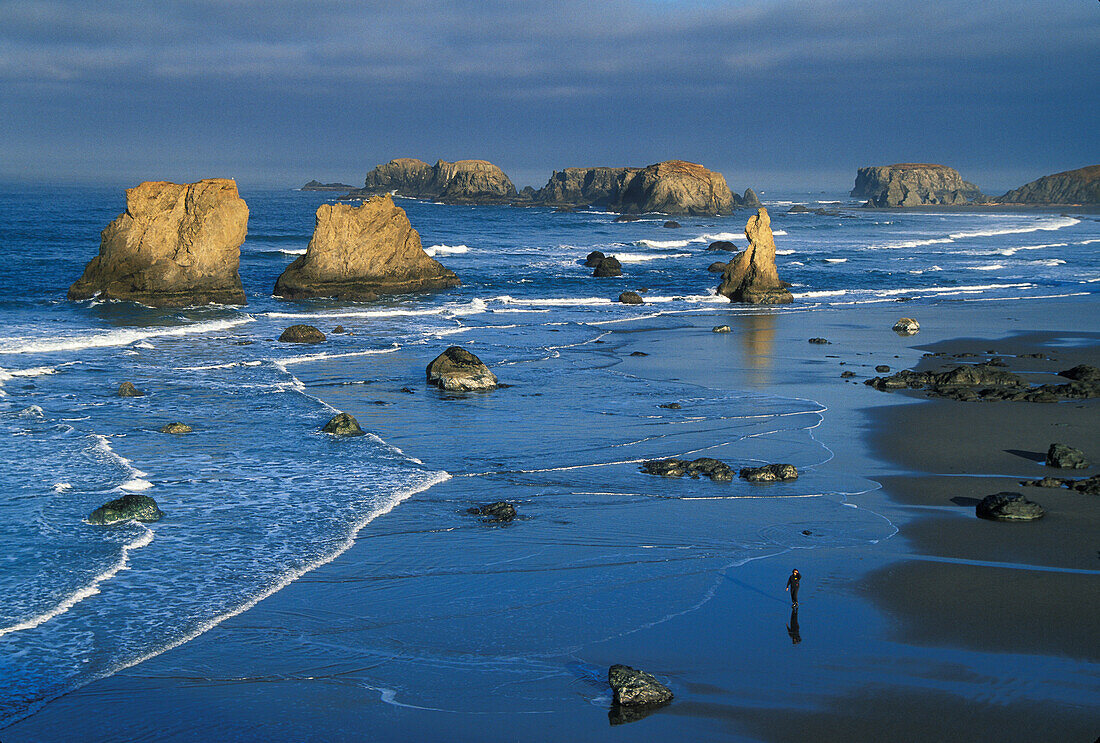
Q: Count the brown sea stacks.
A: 3